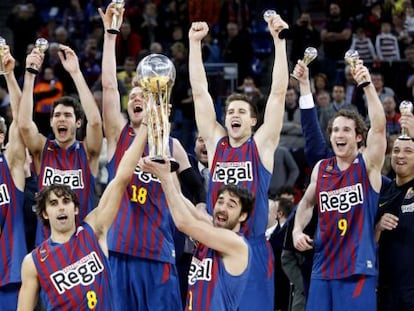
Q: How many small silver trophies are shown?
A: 7